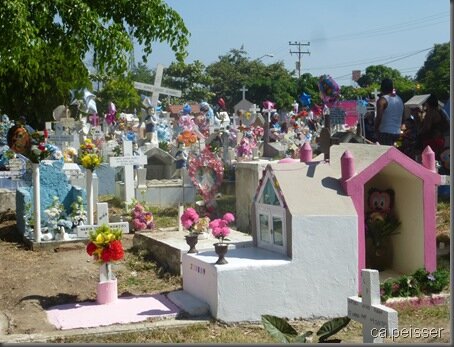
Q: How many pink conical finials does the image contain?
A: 3